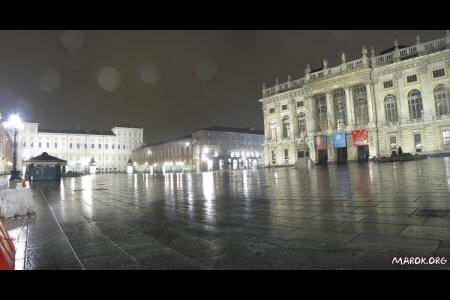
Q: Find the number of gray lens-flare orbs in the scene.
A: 5